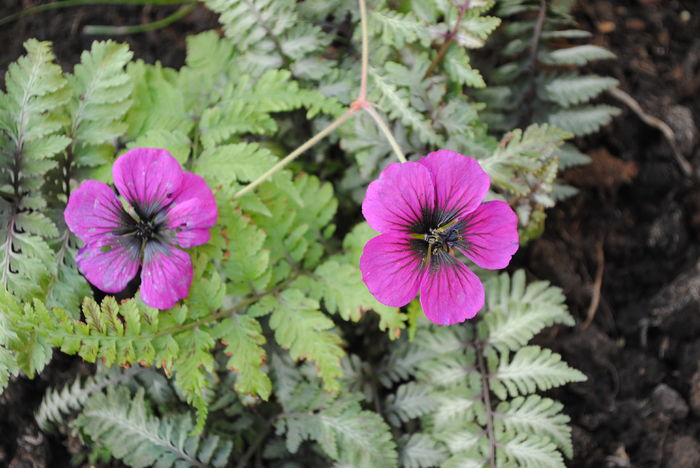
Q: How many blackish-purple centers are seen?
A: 2